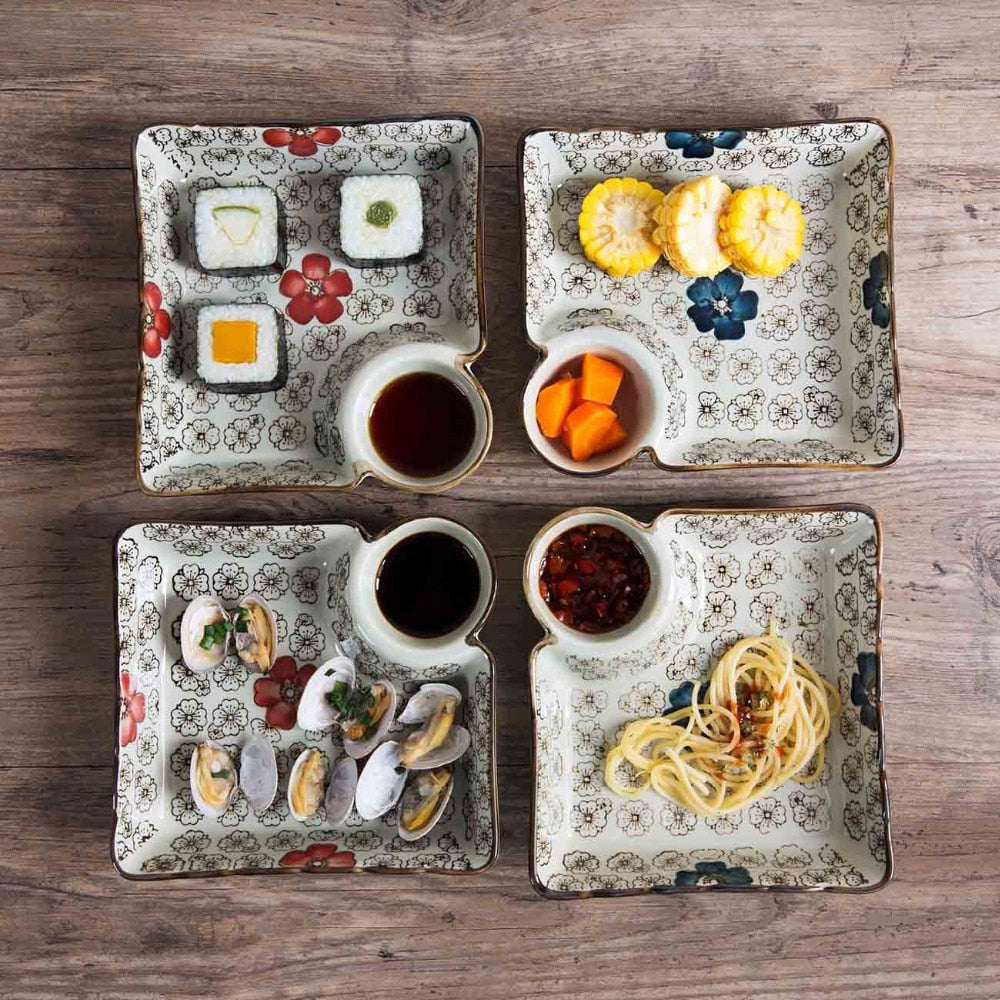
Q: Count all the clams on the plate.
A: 6